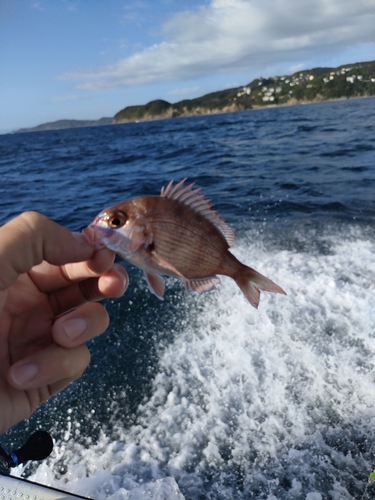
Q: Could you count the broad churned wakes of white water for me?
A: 1